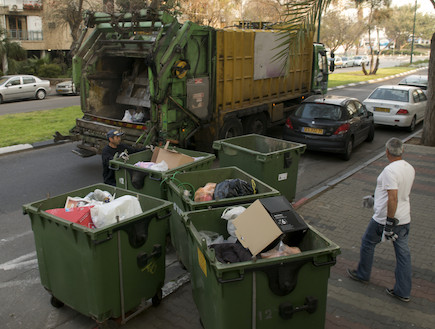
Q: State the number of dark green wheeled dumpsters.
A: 5